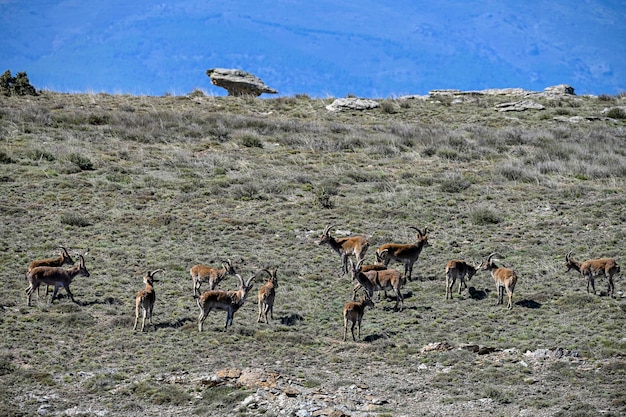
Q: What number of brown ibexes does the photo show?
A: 14